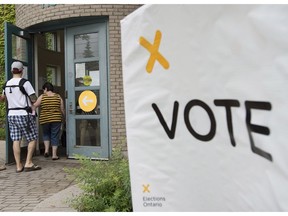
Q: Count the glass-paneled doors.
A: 2